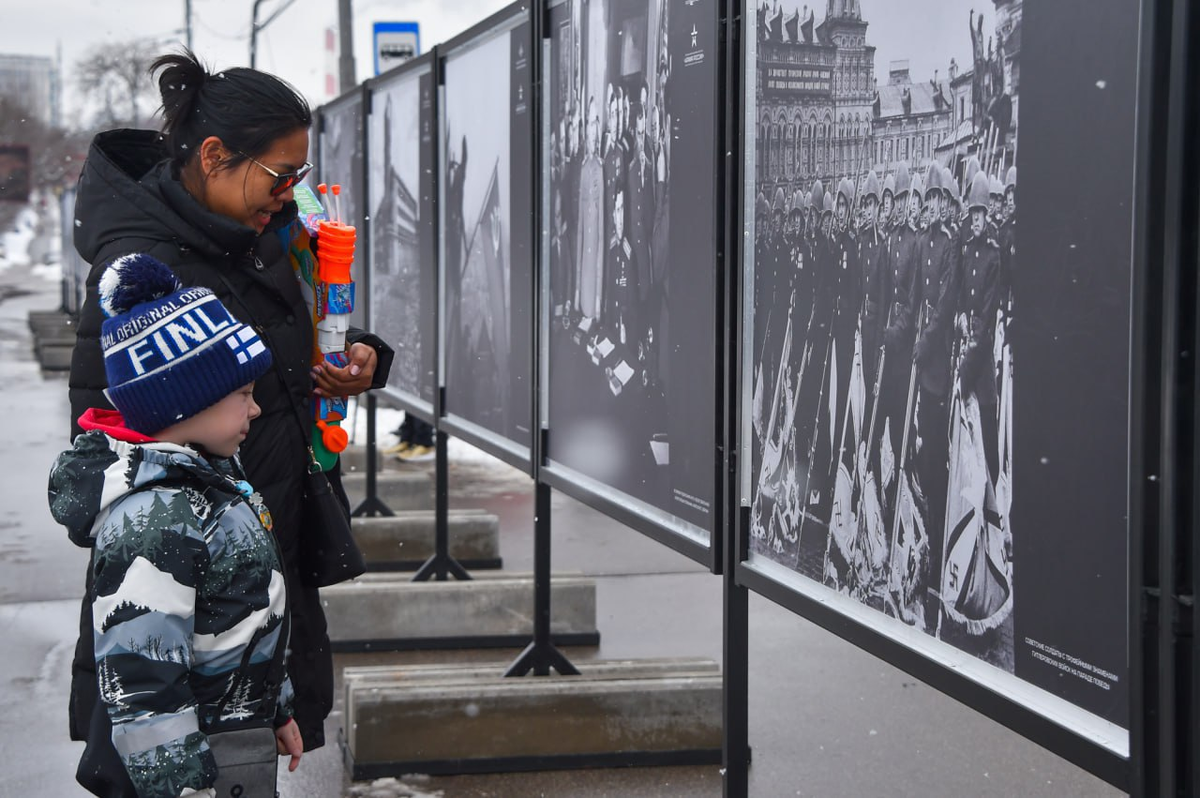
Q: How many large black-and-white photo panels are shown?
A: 5